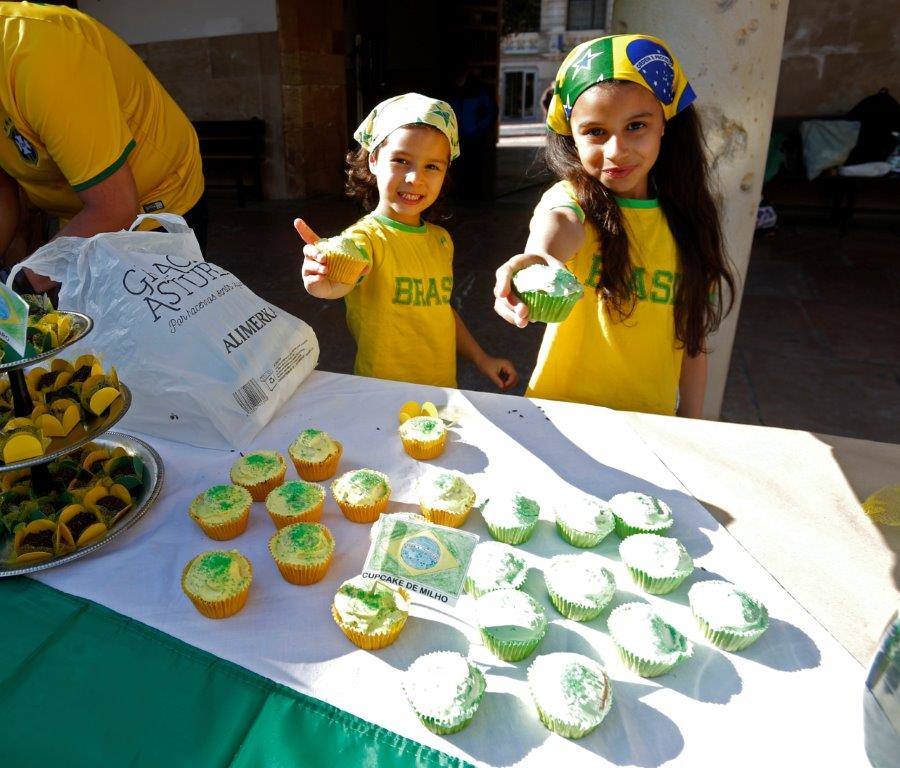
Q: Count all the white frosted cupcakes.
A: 12